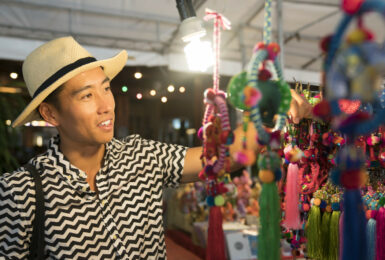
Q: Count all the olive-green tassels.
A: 3